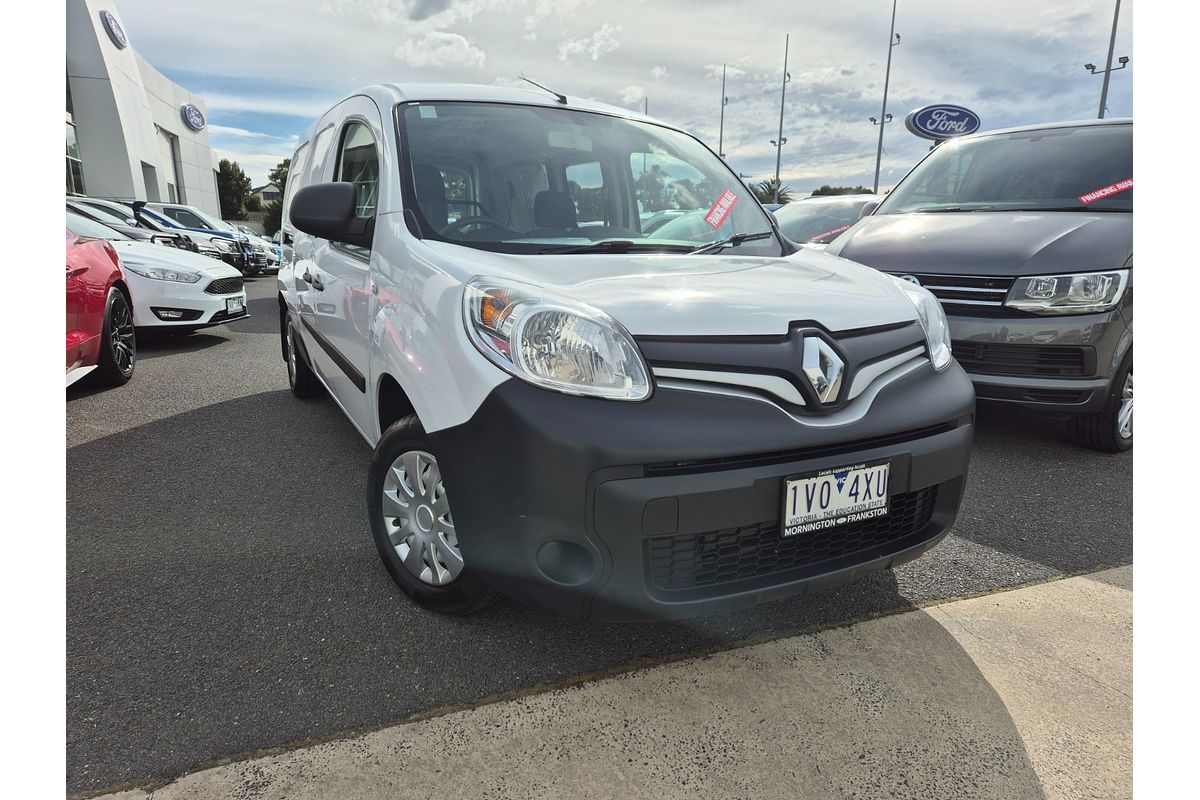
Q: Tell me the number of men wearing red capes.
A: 0